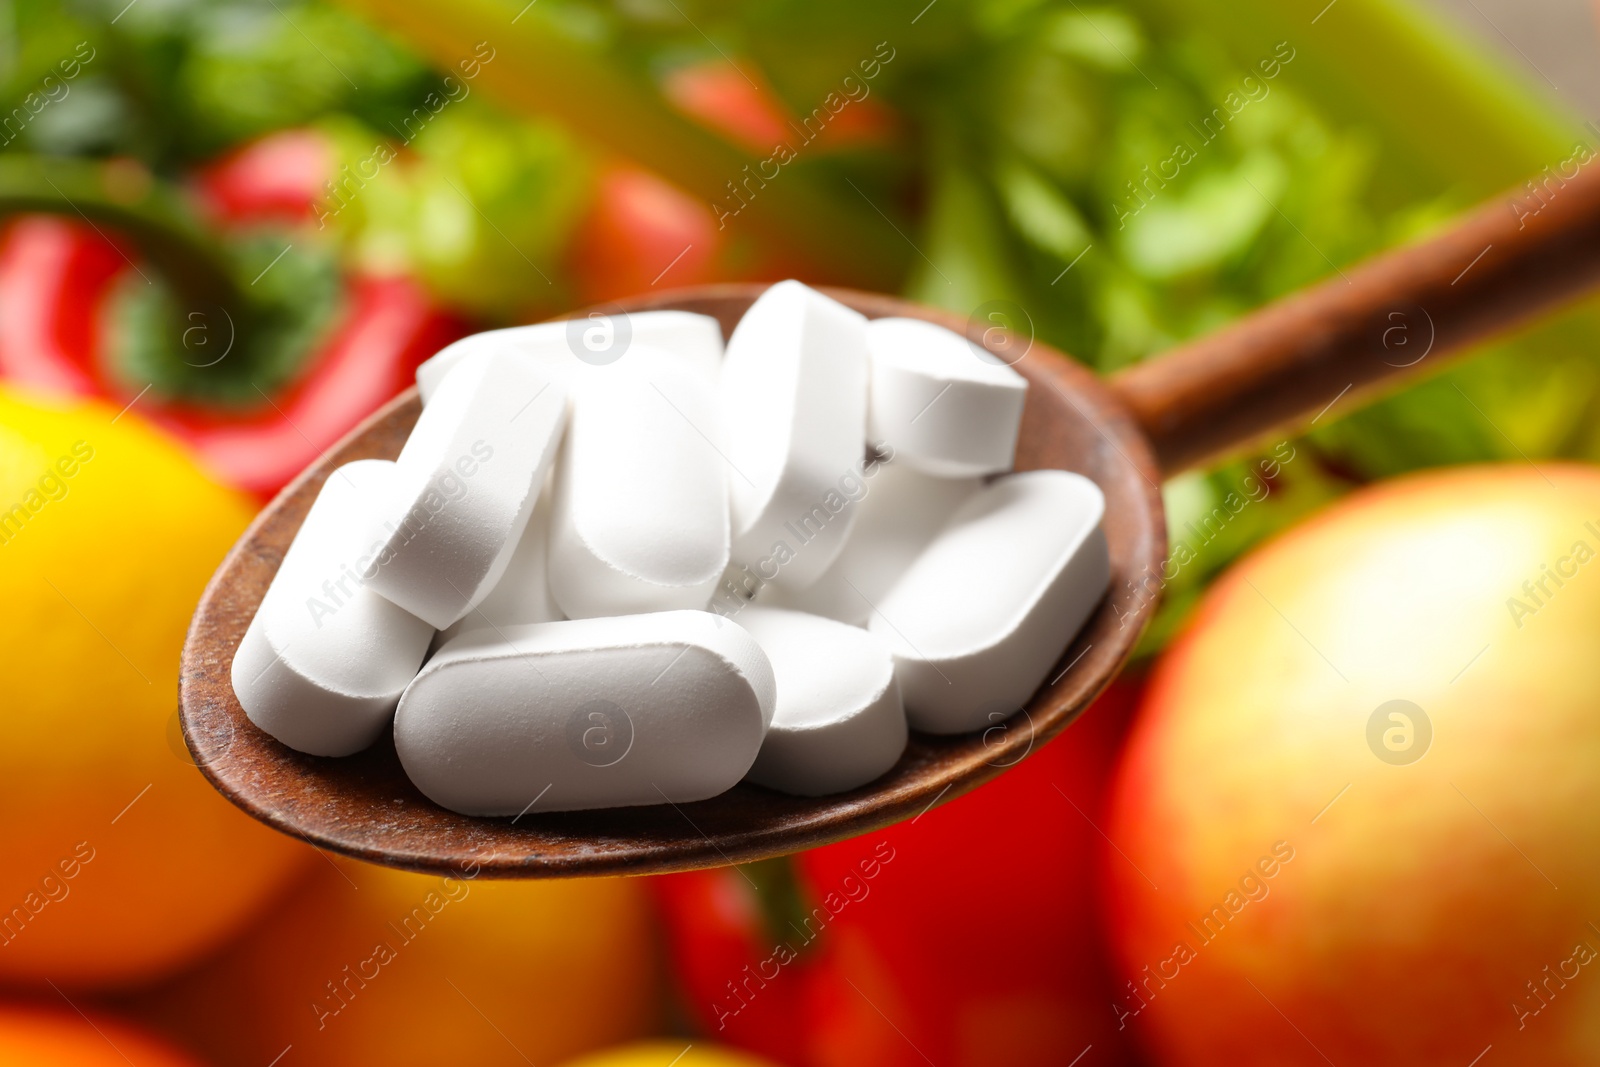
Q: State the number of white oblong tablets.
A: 11